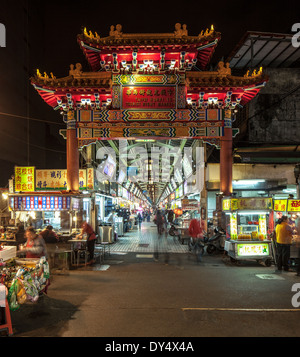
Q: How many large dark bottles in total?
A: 0